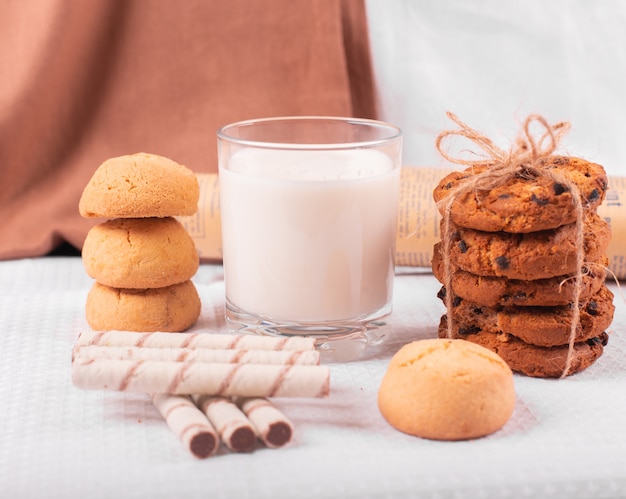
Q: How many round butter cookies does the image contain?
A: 4